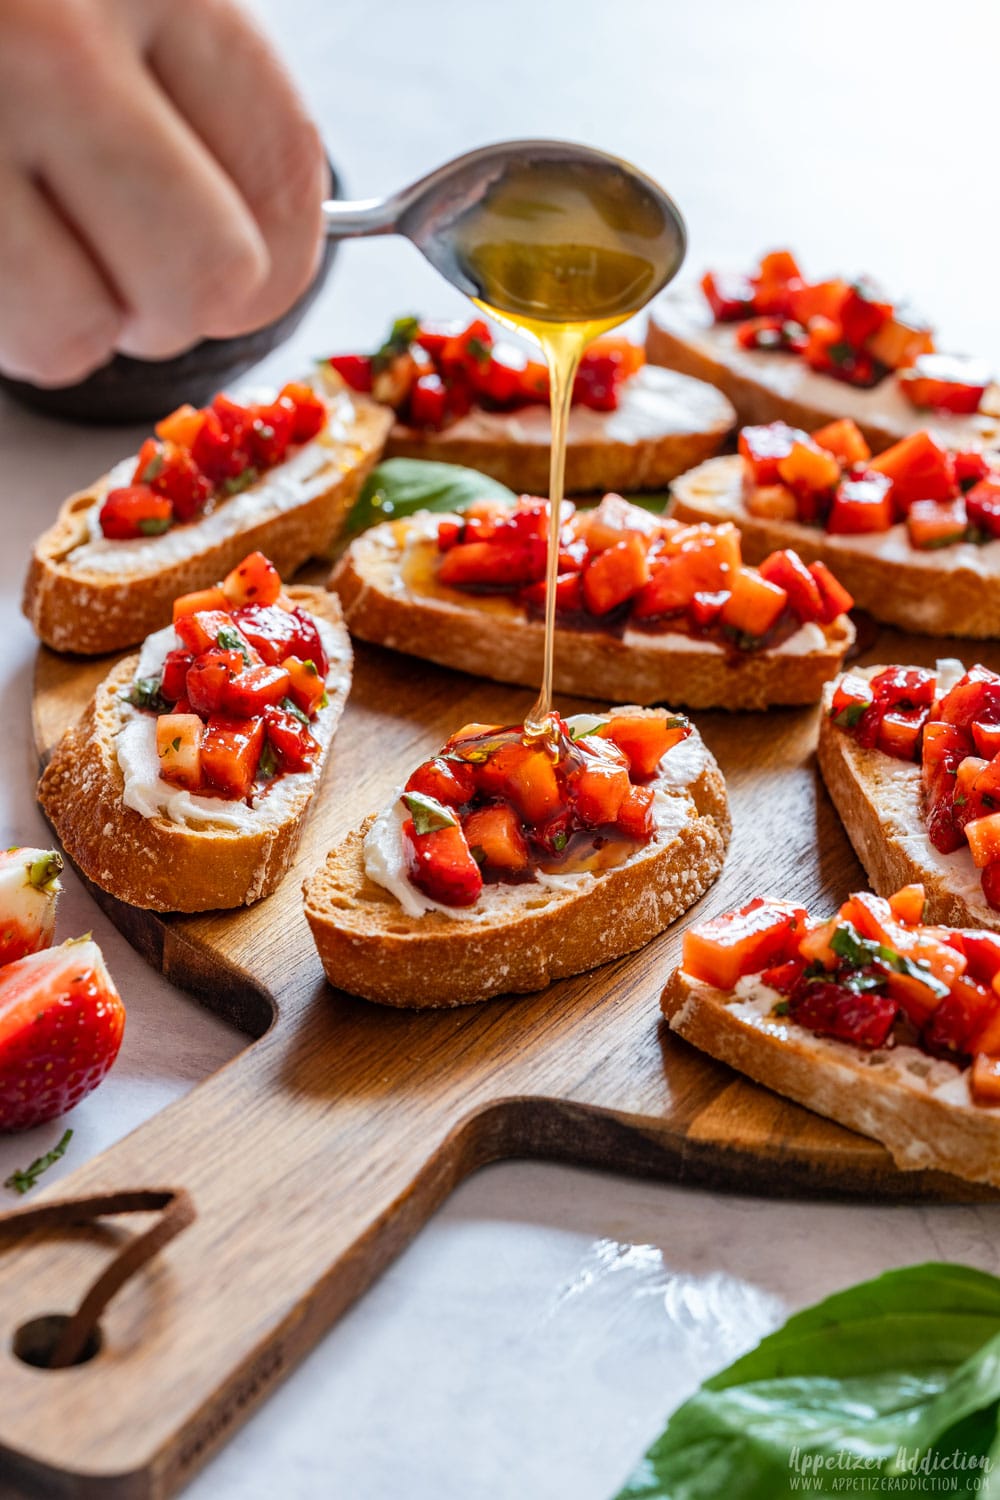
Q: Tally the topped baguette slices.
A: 9